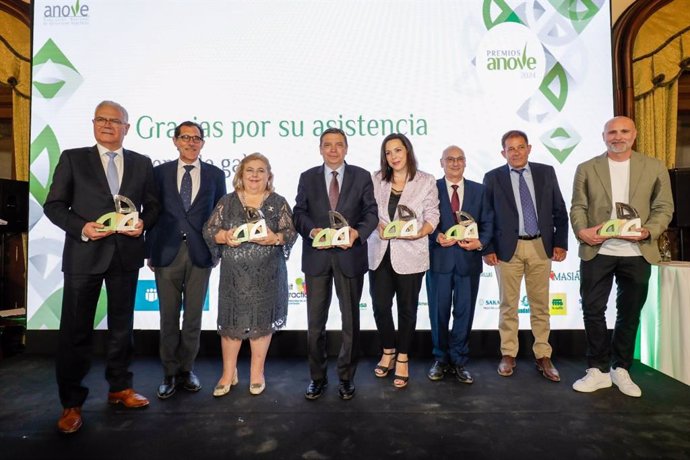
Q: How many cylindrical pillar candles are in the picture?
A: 0